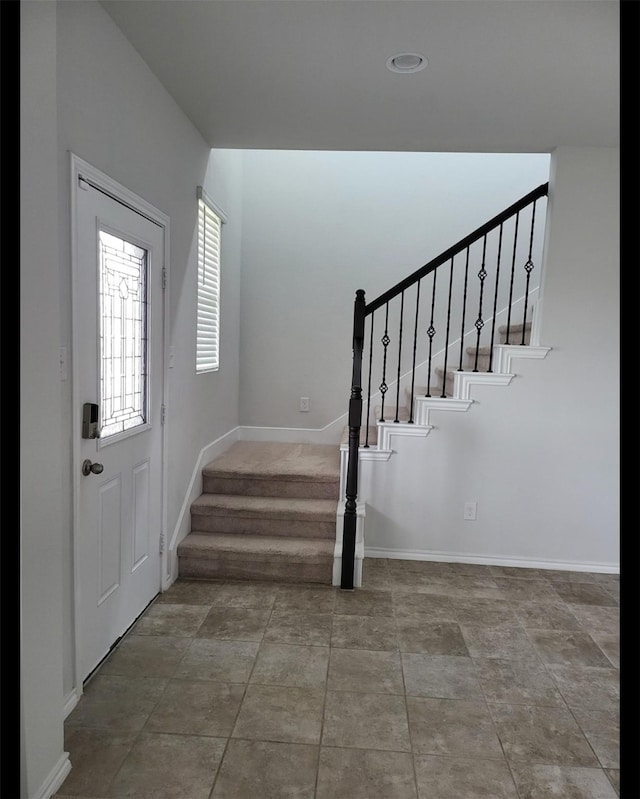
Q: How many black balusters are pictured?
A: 11